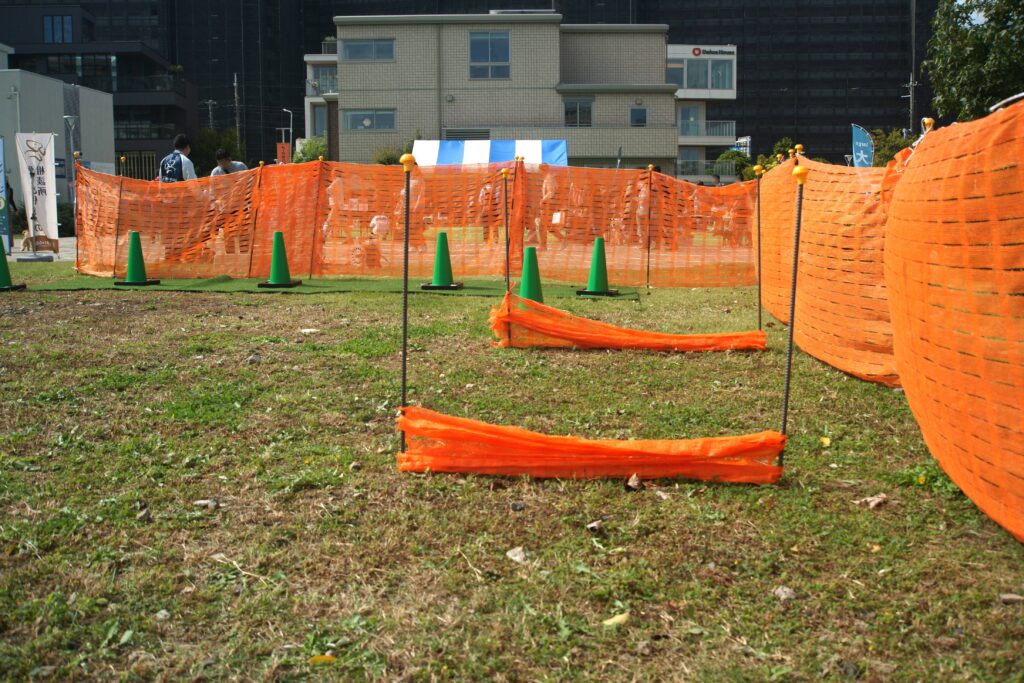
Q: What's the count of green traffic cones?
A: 6